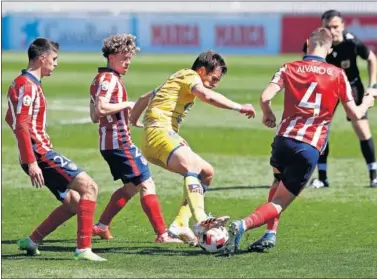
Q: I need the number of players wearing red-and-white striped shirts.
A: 3